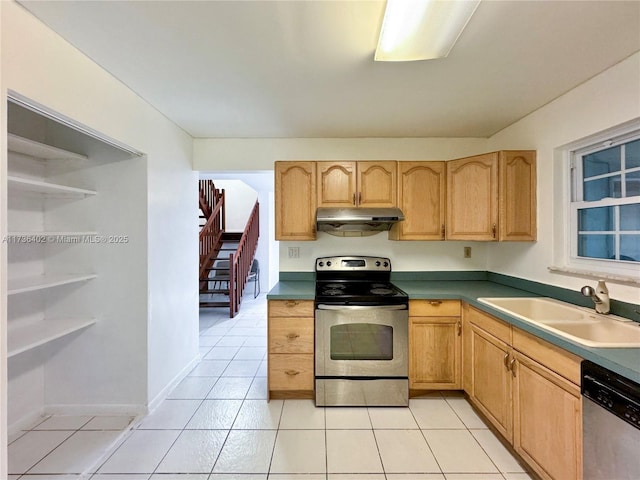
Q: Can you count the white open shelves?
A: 5